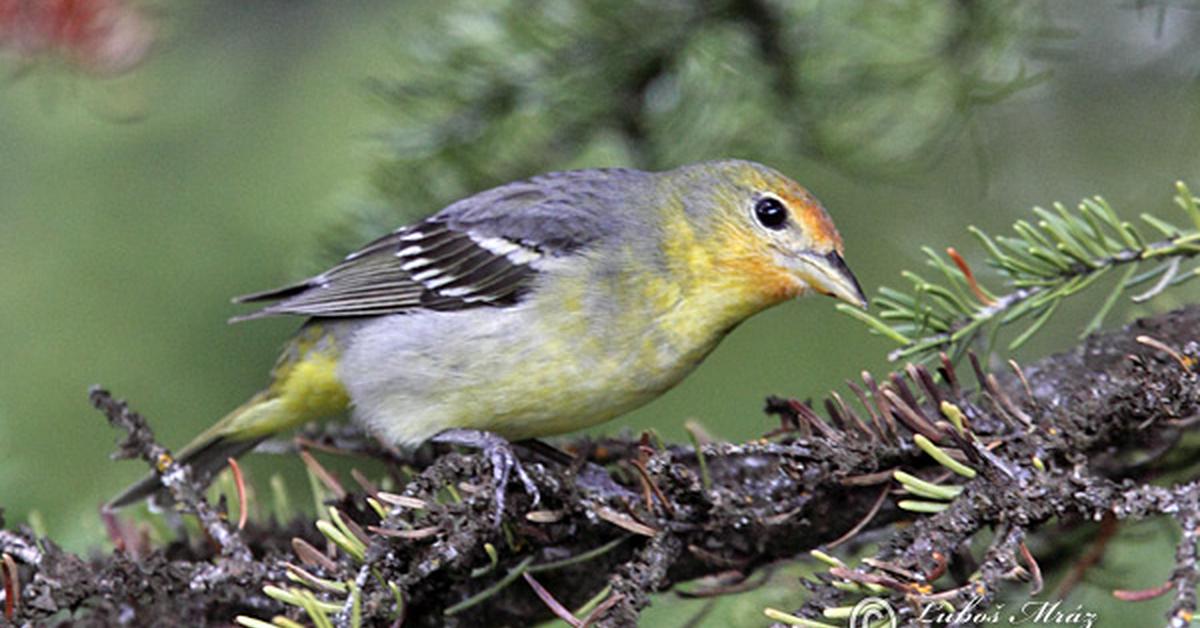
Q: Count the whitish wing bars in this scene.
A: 2